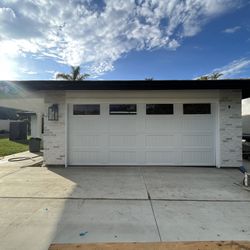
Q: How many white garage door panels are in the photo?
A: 12